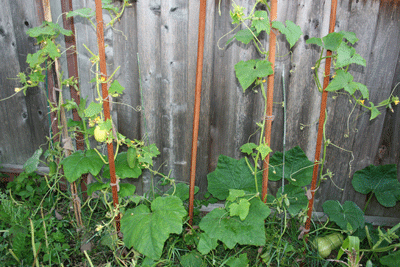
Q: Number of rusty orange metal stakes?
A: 4